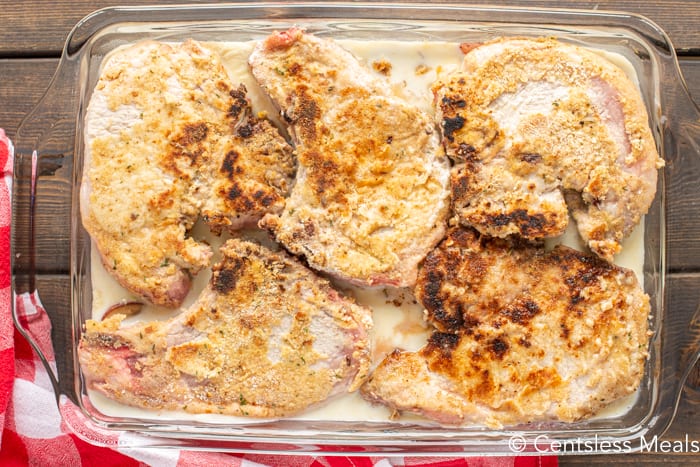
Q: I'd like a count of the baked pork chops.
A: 5